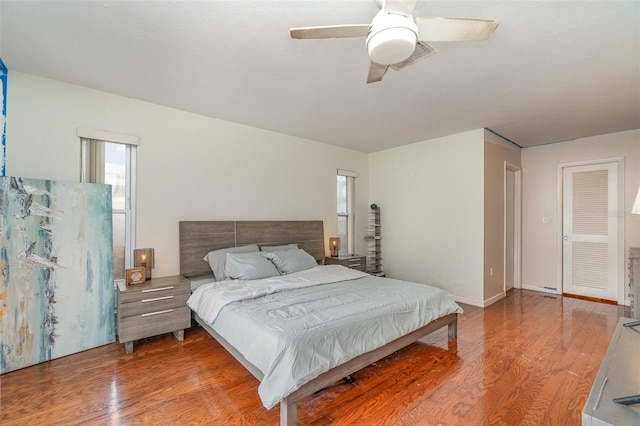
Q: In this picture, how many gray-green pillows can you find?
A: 2